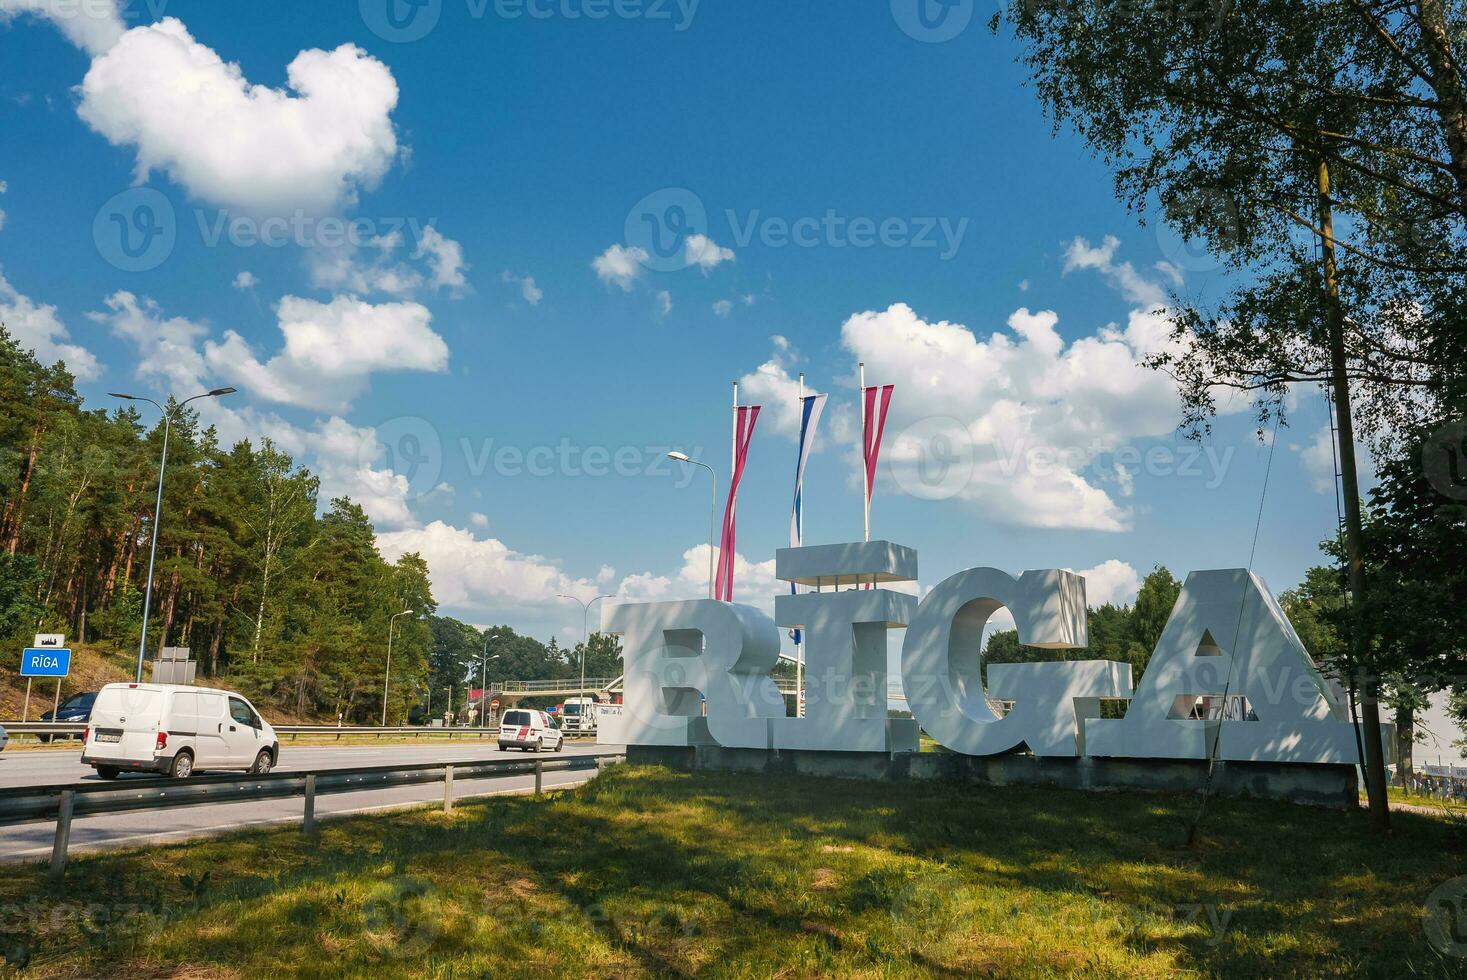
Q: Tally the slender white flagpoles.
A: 3